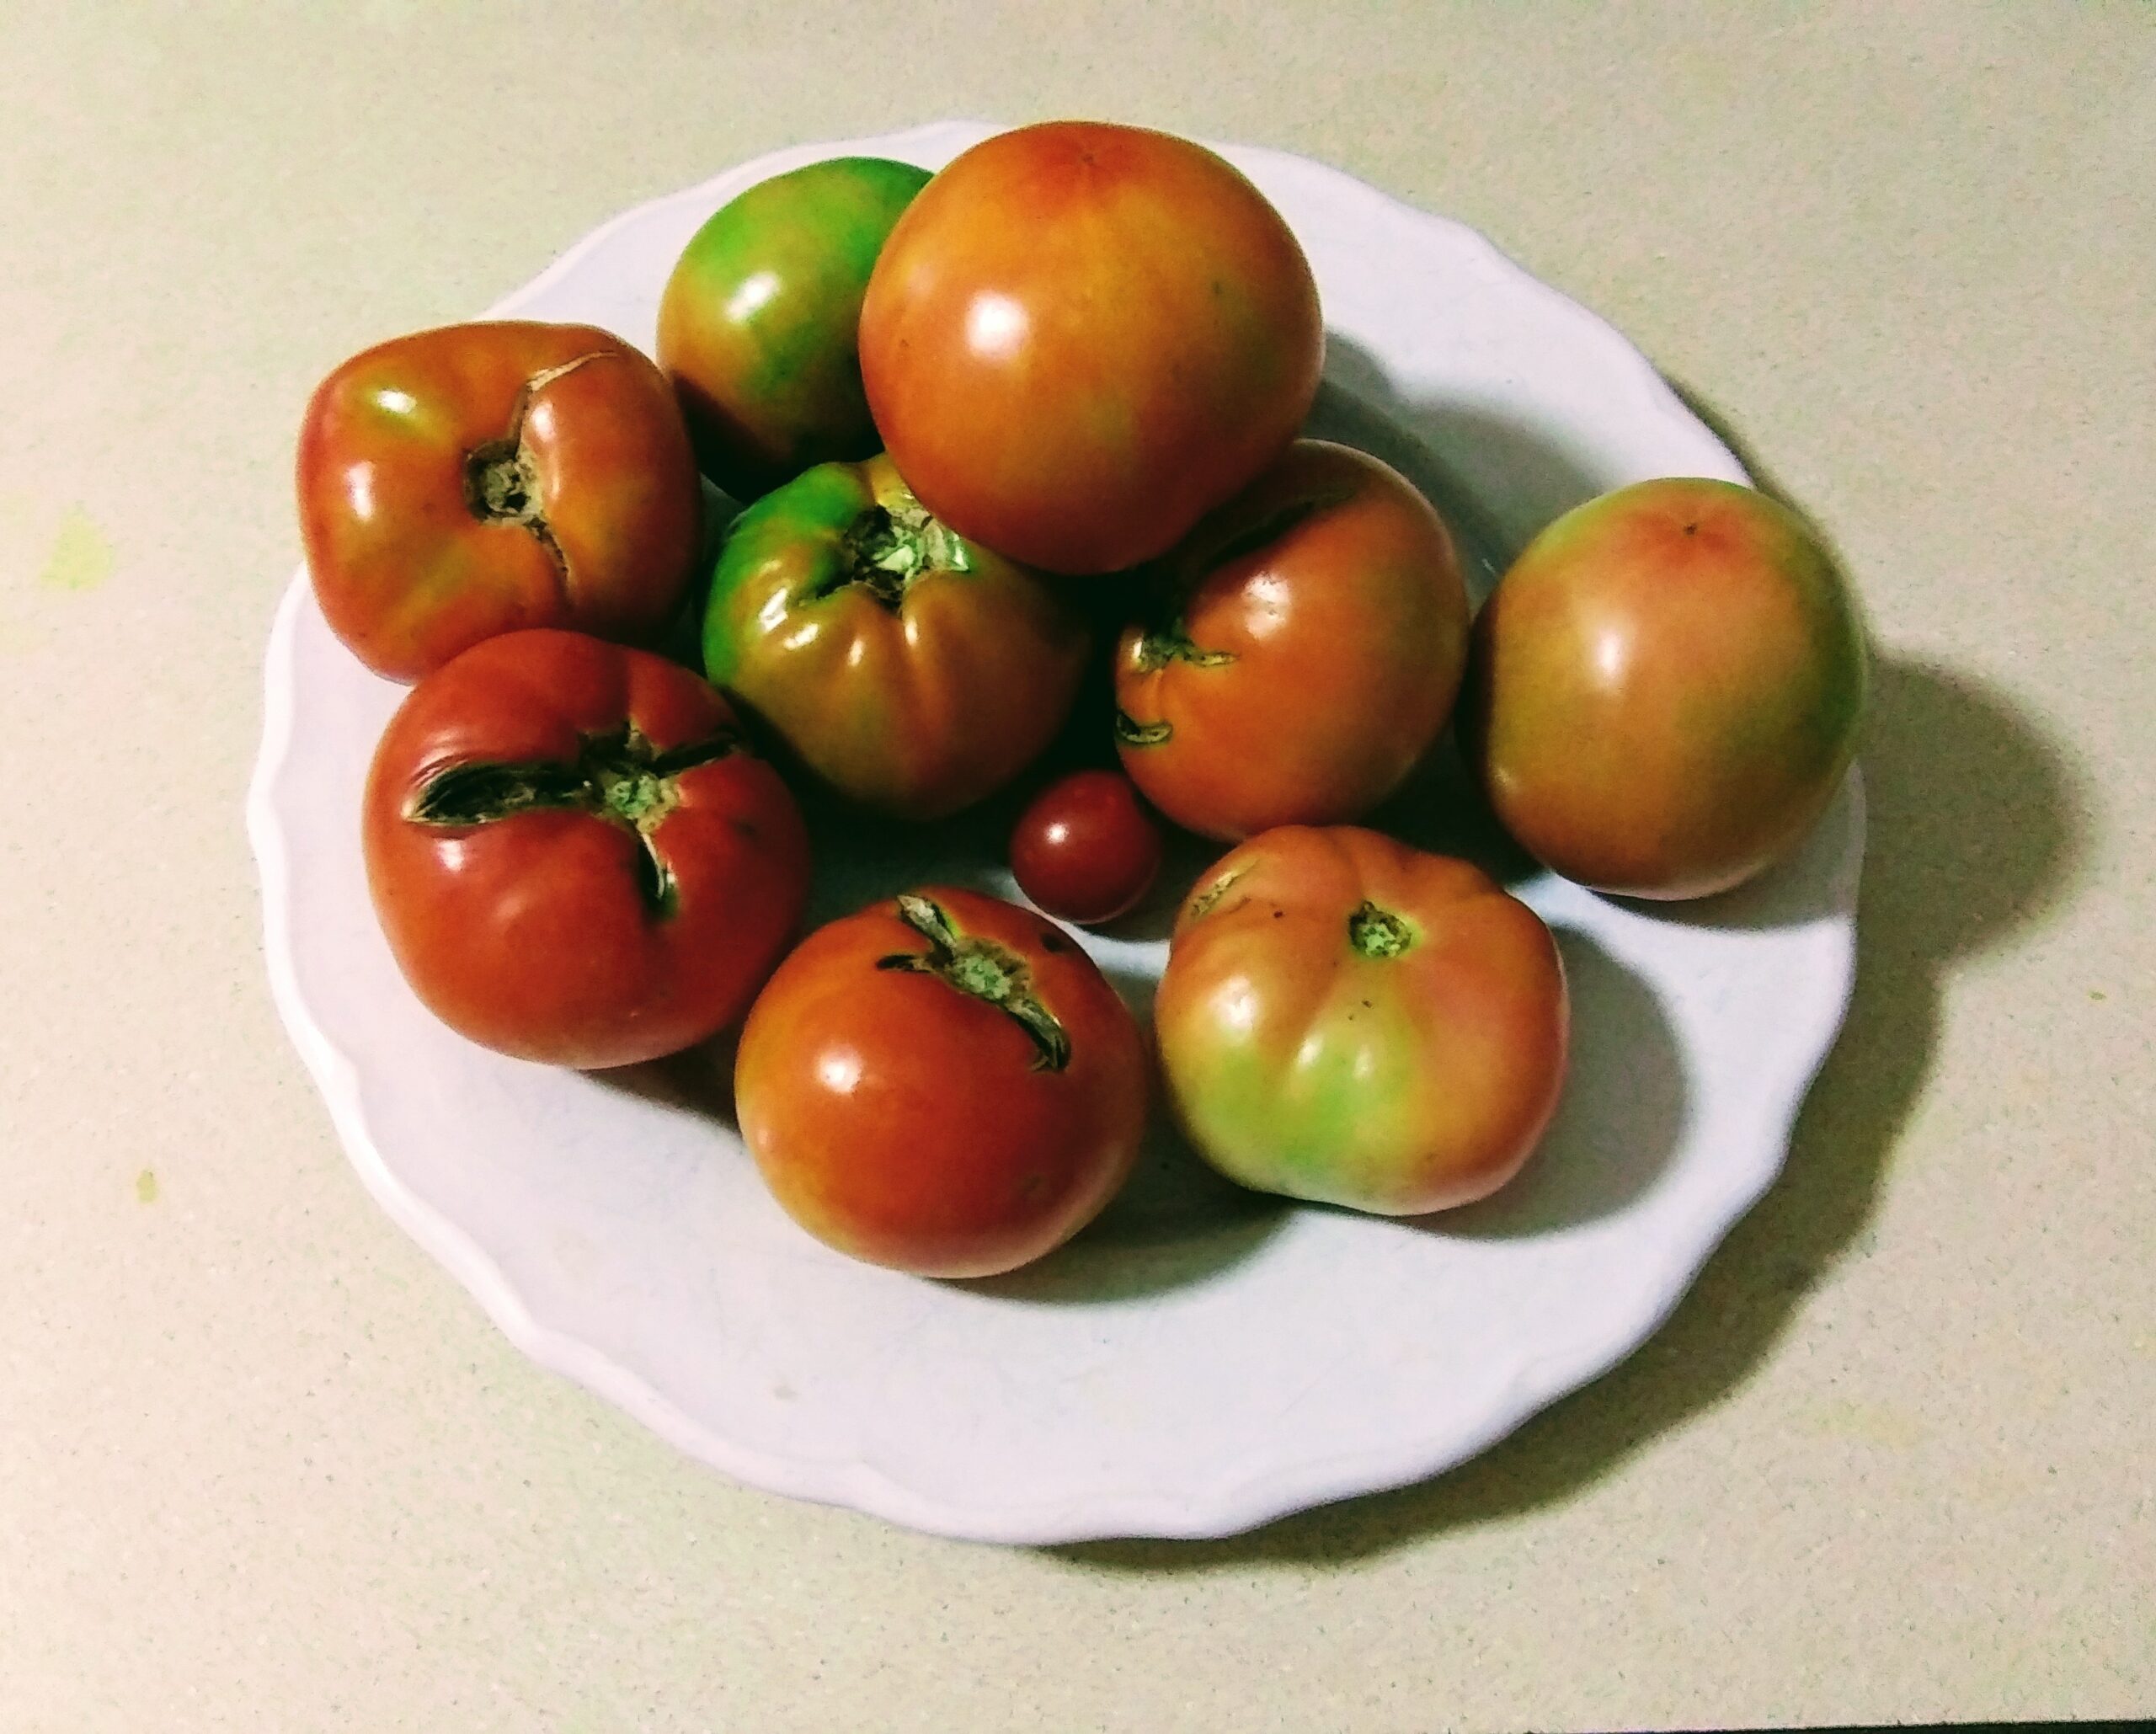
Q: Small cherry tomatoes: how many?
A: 1